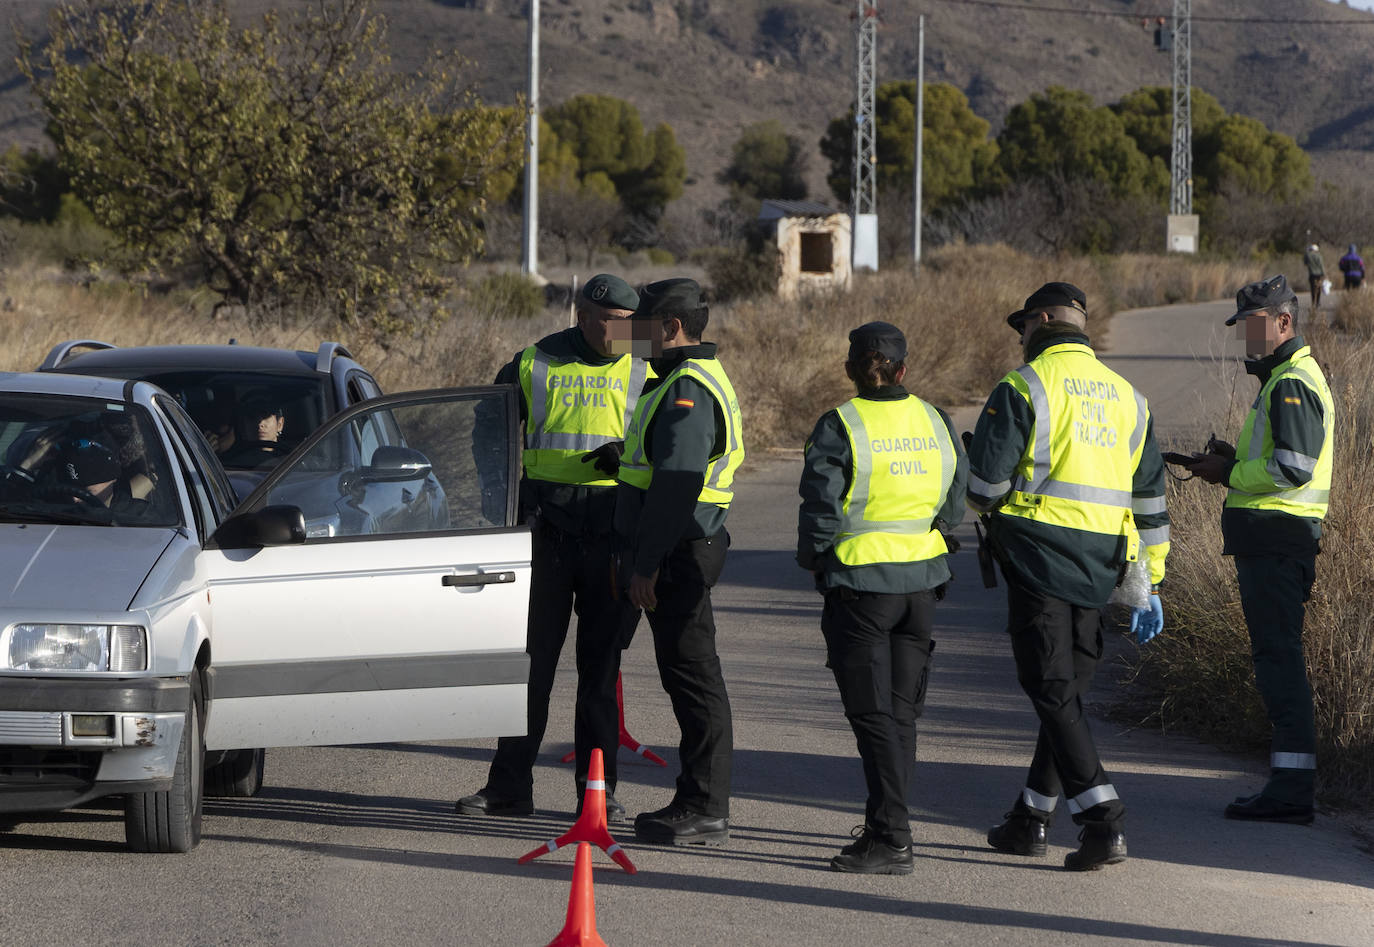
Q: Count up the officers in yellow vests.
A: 5